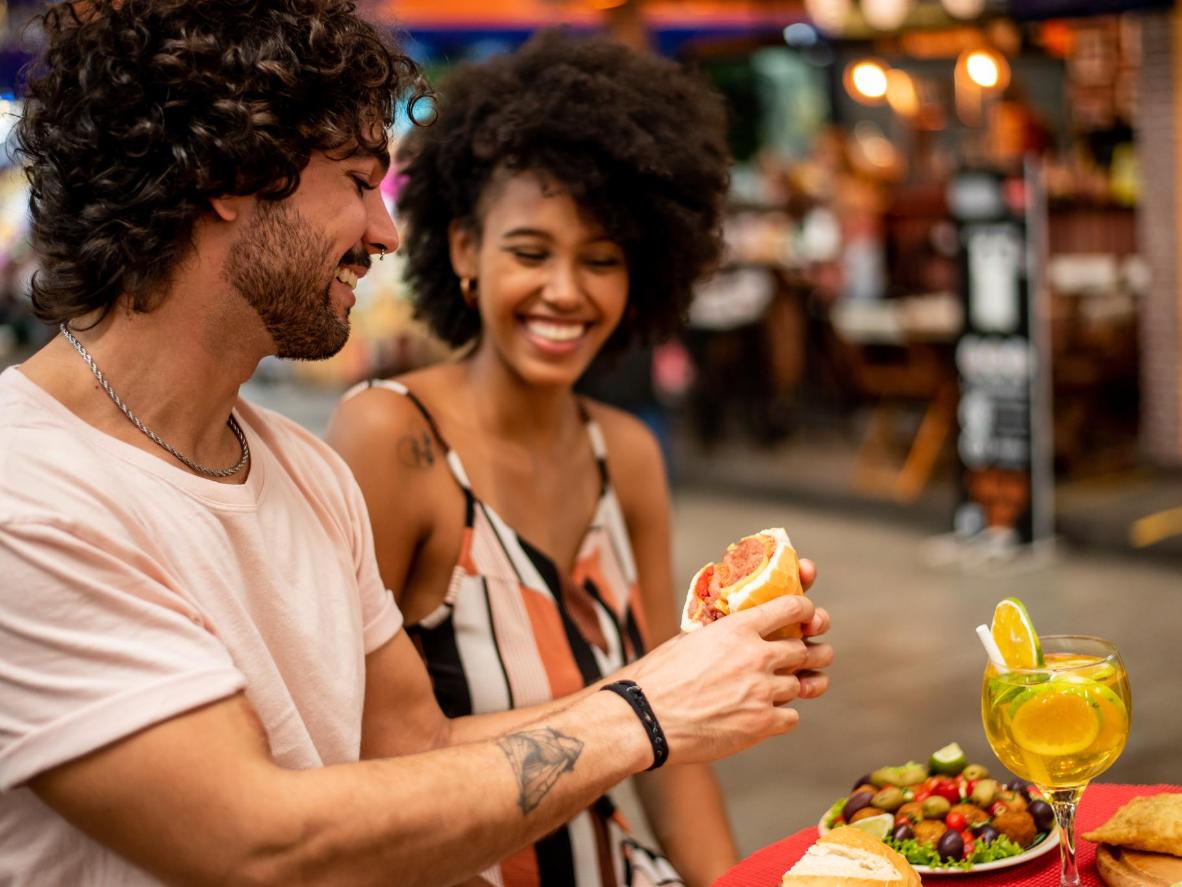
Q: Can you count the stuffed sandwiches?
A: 1